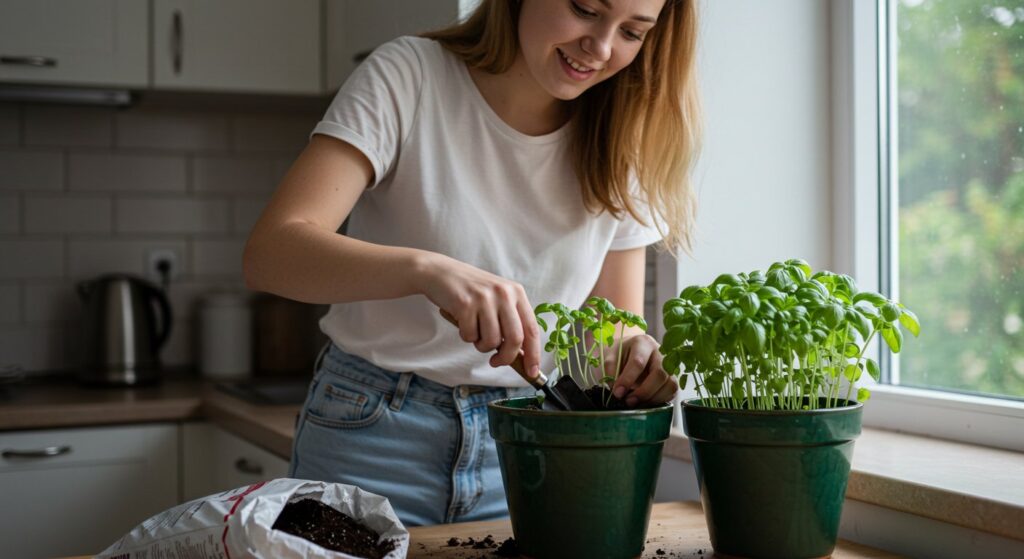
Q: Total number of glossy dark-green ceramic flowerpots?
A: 2